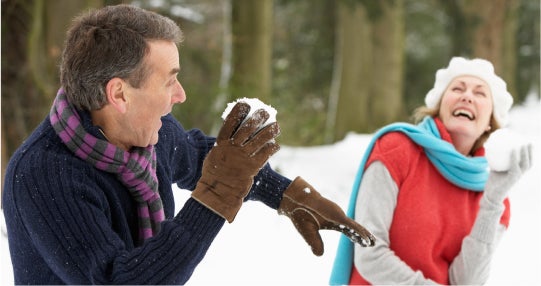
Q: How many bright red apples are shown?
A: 0